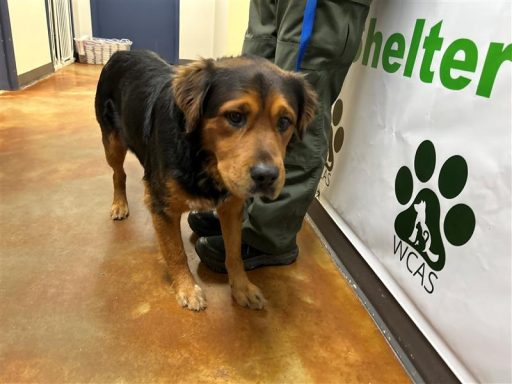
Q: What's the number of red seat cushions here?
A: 0